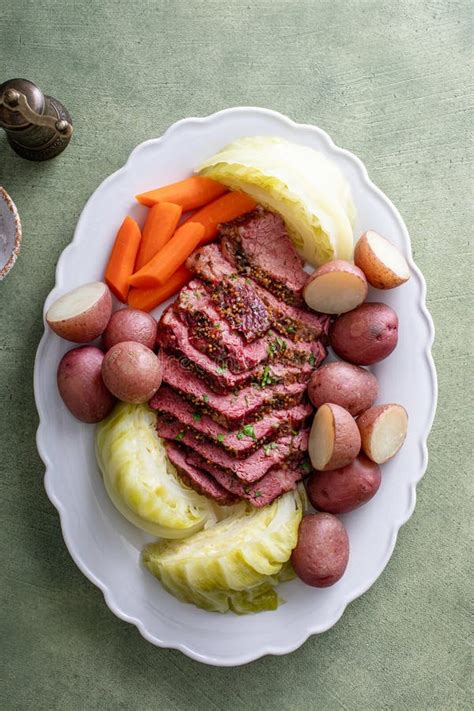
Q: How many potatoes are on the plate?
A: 12